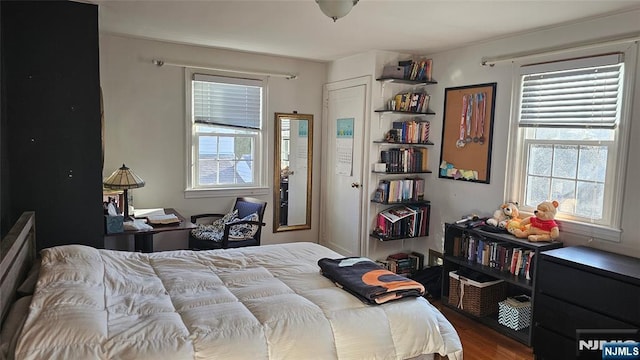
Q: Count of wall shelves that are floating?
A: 6